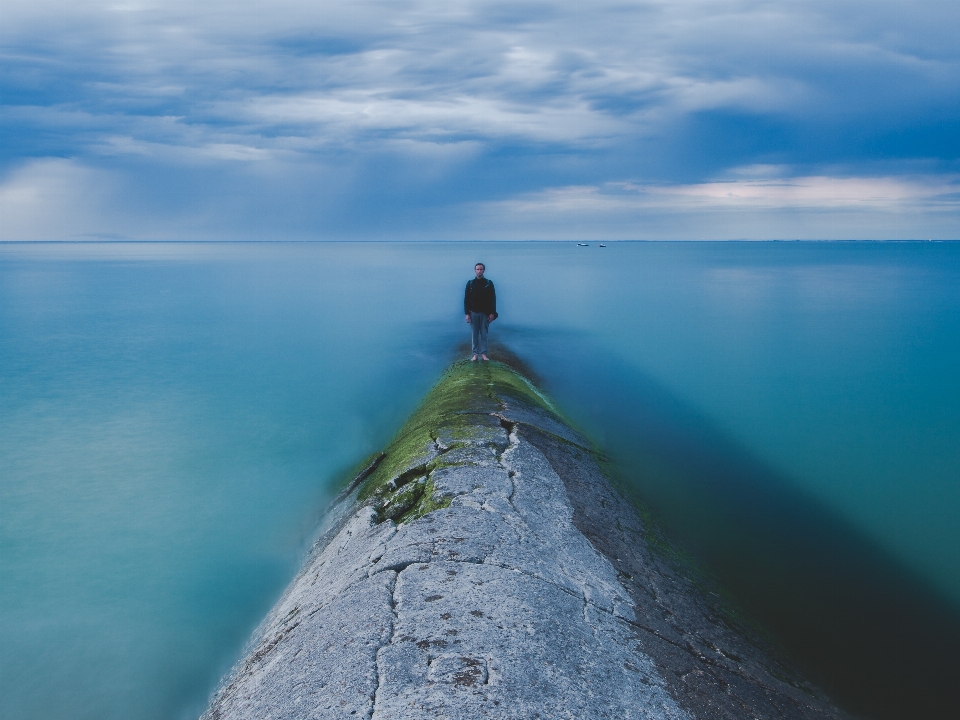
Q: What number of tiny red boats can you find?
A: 0